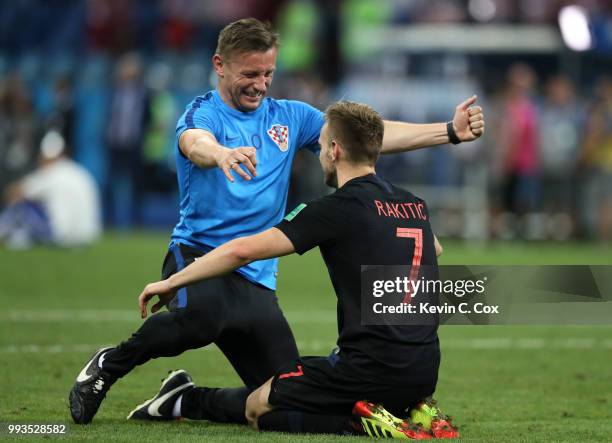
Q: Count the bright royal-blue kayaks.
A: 0